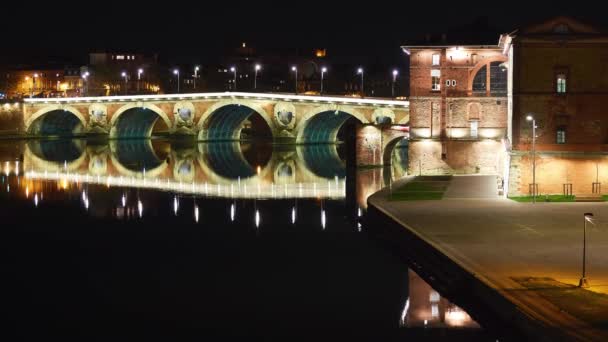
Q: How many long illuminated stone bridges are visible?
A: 1